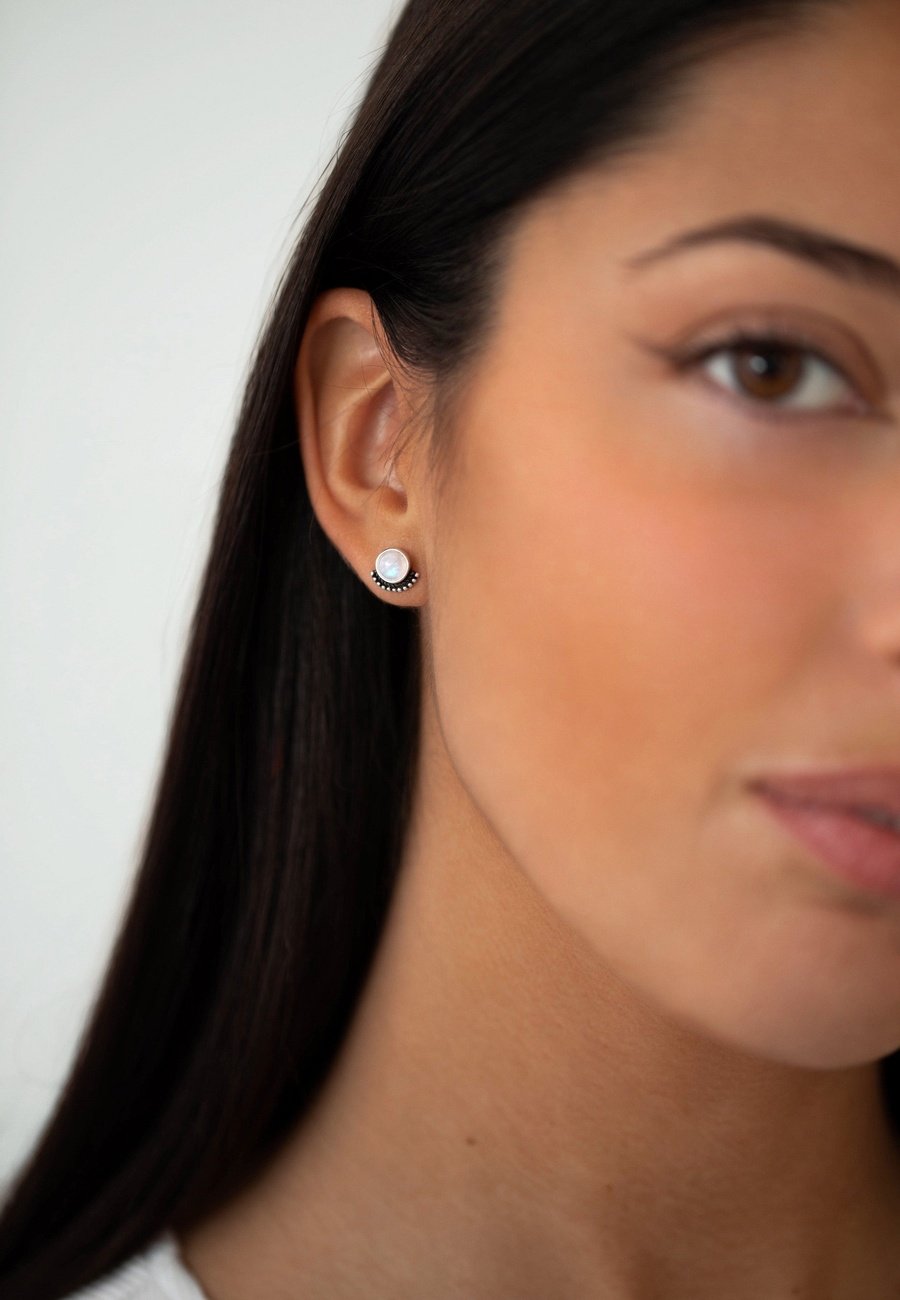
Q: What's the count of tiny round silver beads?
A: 11